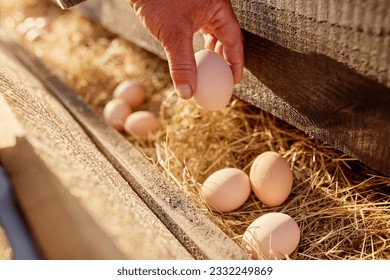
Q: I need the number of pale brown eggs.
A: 7